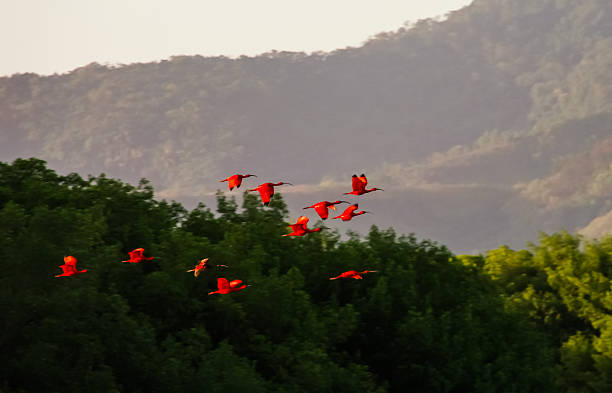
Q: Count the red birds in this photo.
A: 11